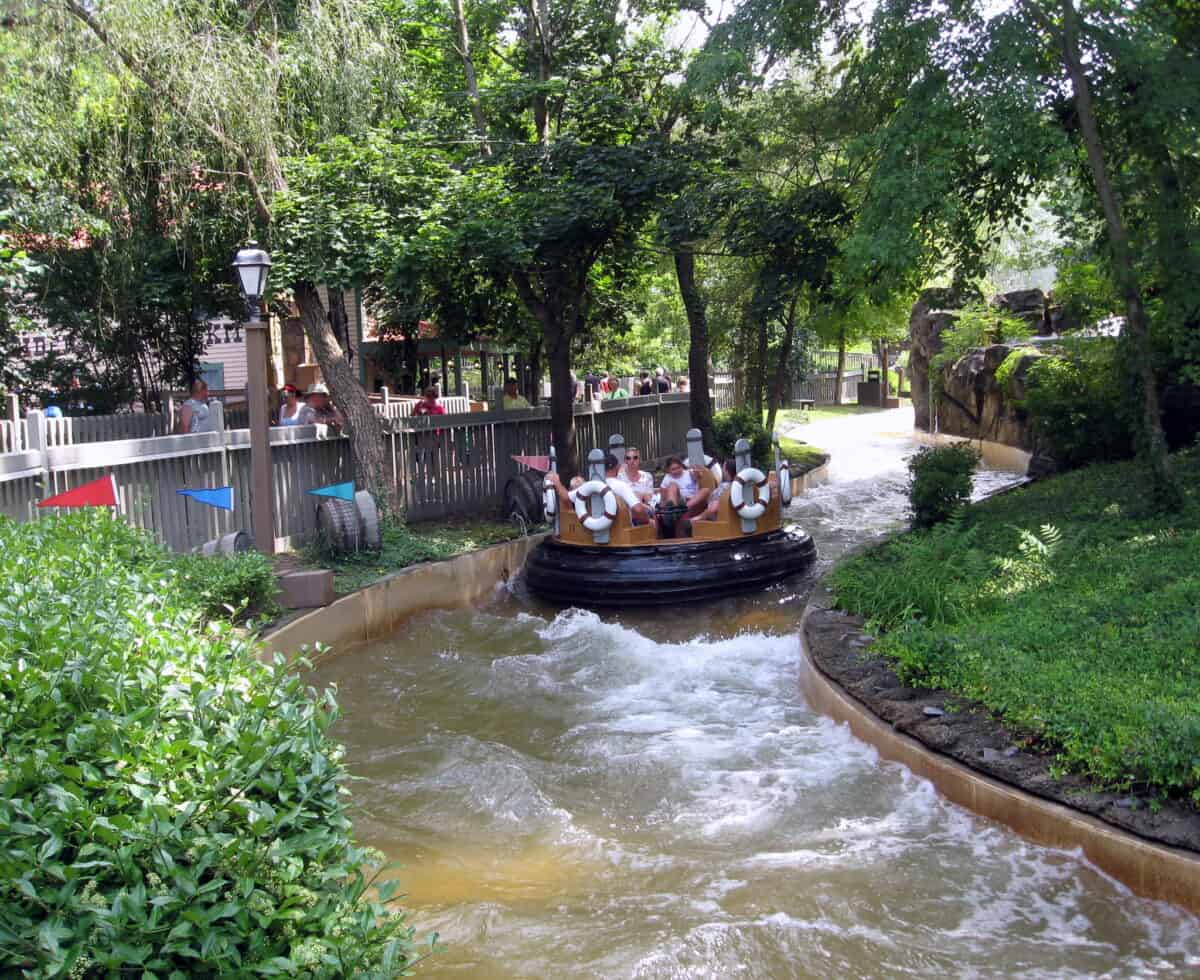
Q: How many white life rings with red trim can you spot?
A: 5